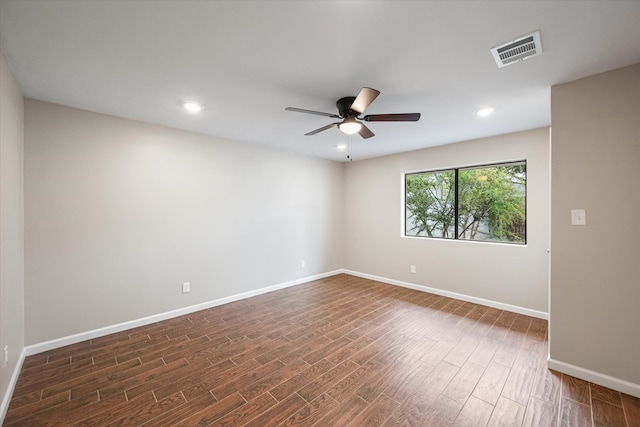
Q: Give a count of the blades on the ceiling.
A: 5